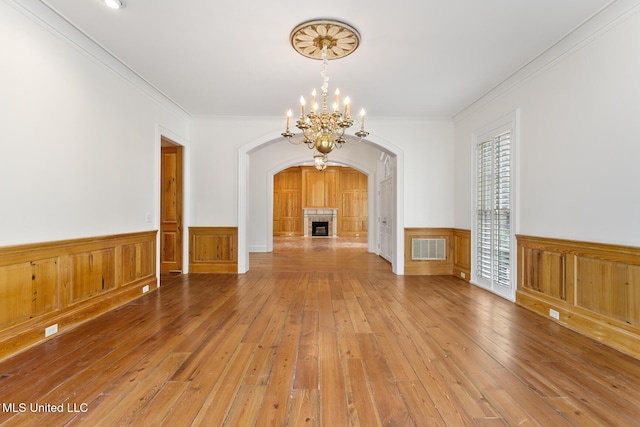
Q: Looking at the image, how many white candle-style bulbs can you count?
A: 8